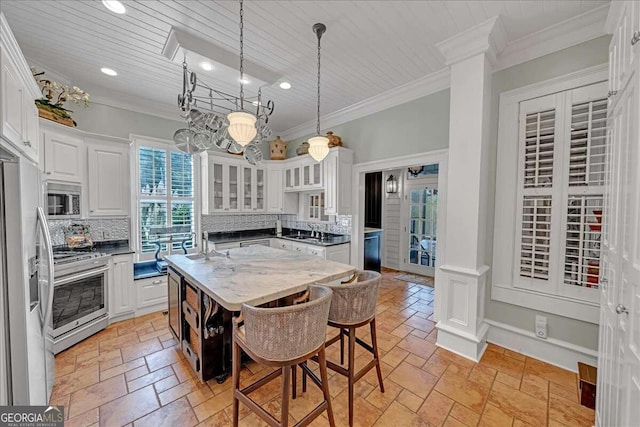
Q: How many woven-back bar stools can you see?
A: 2